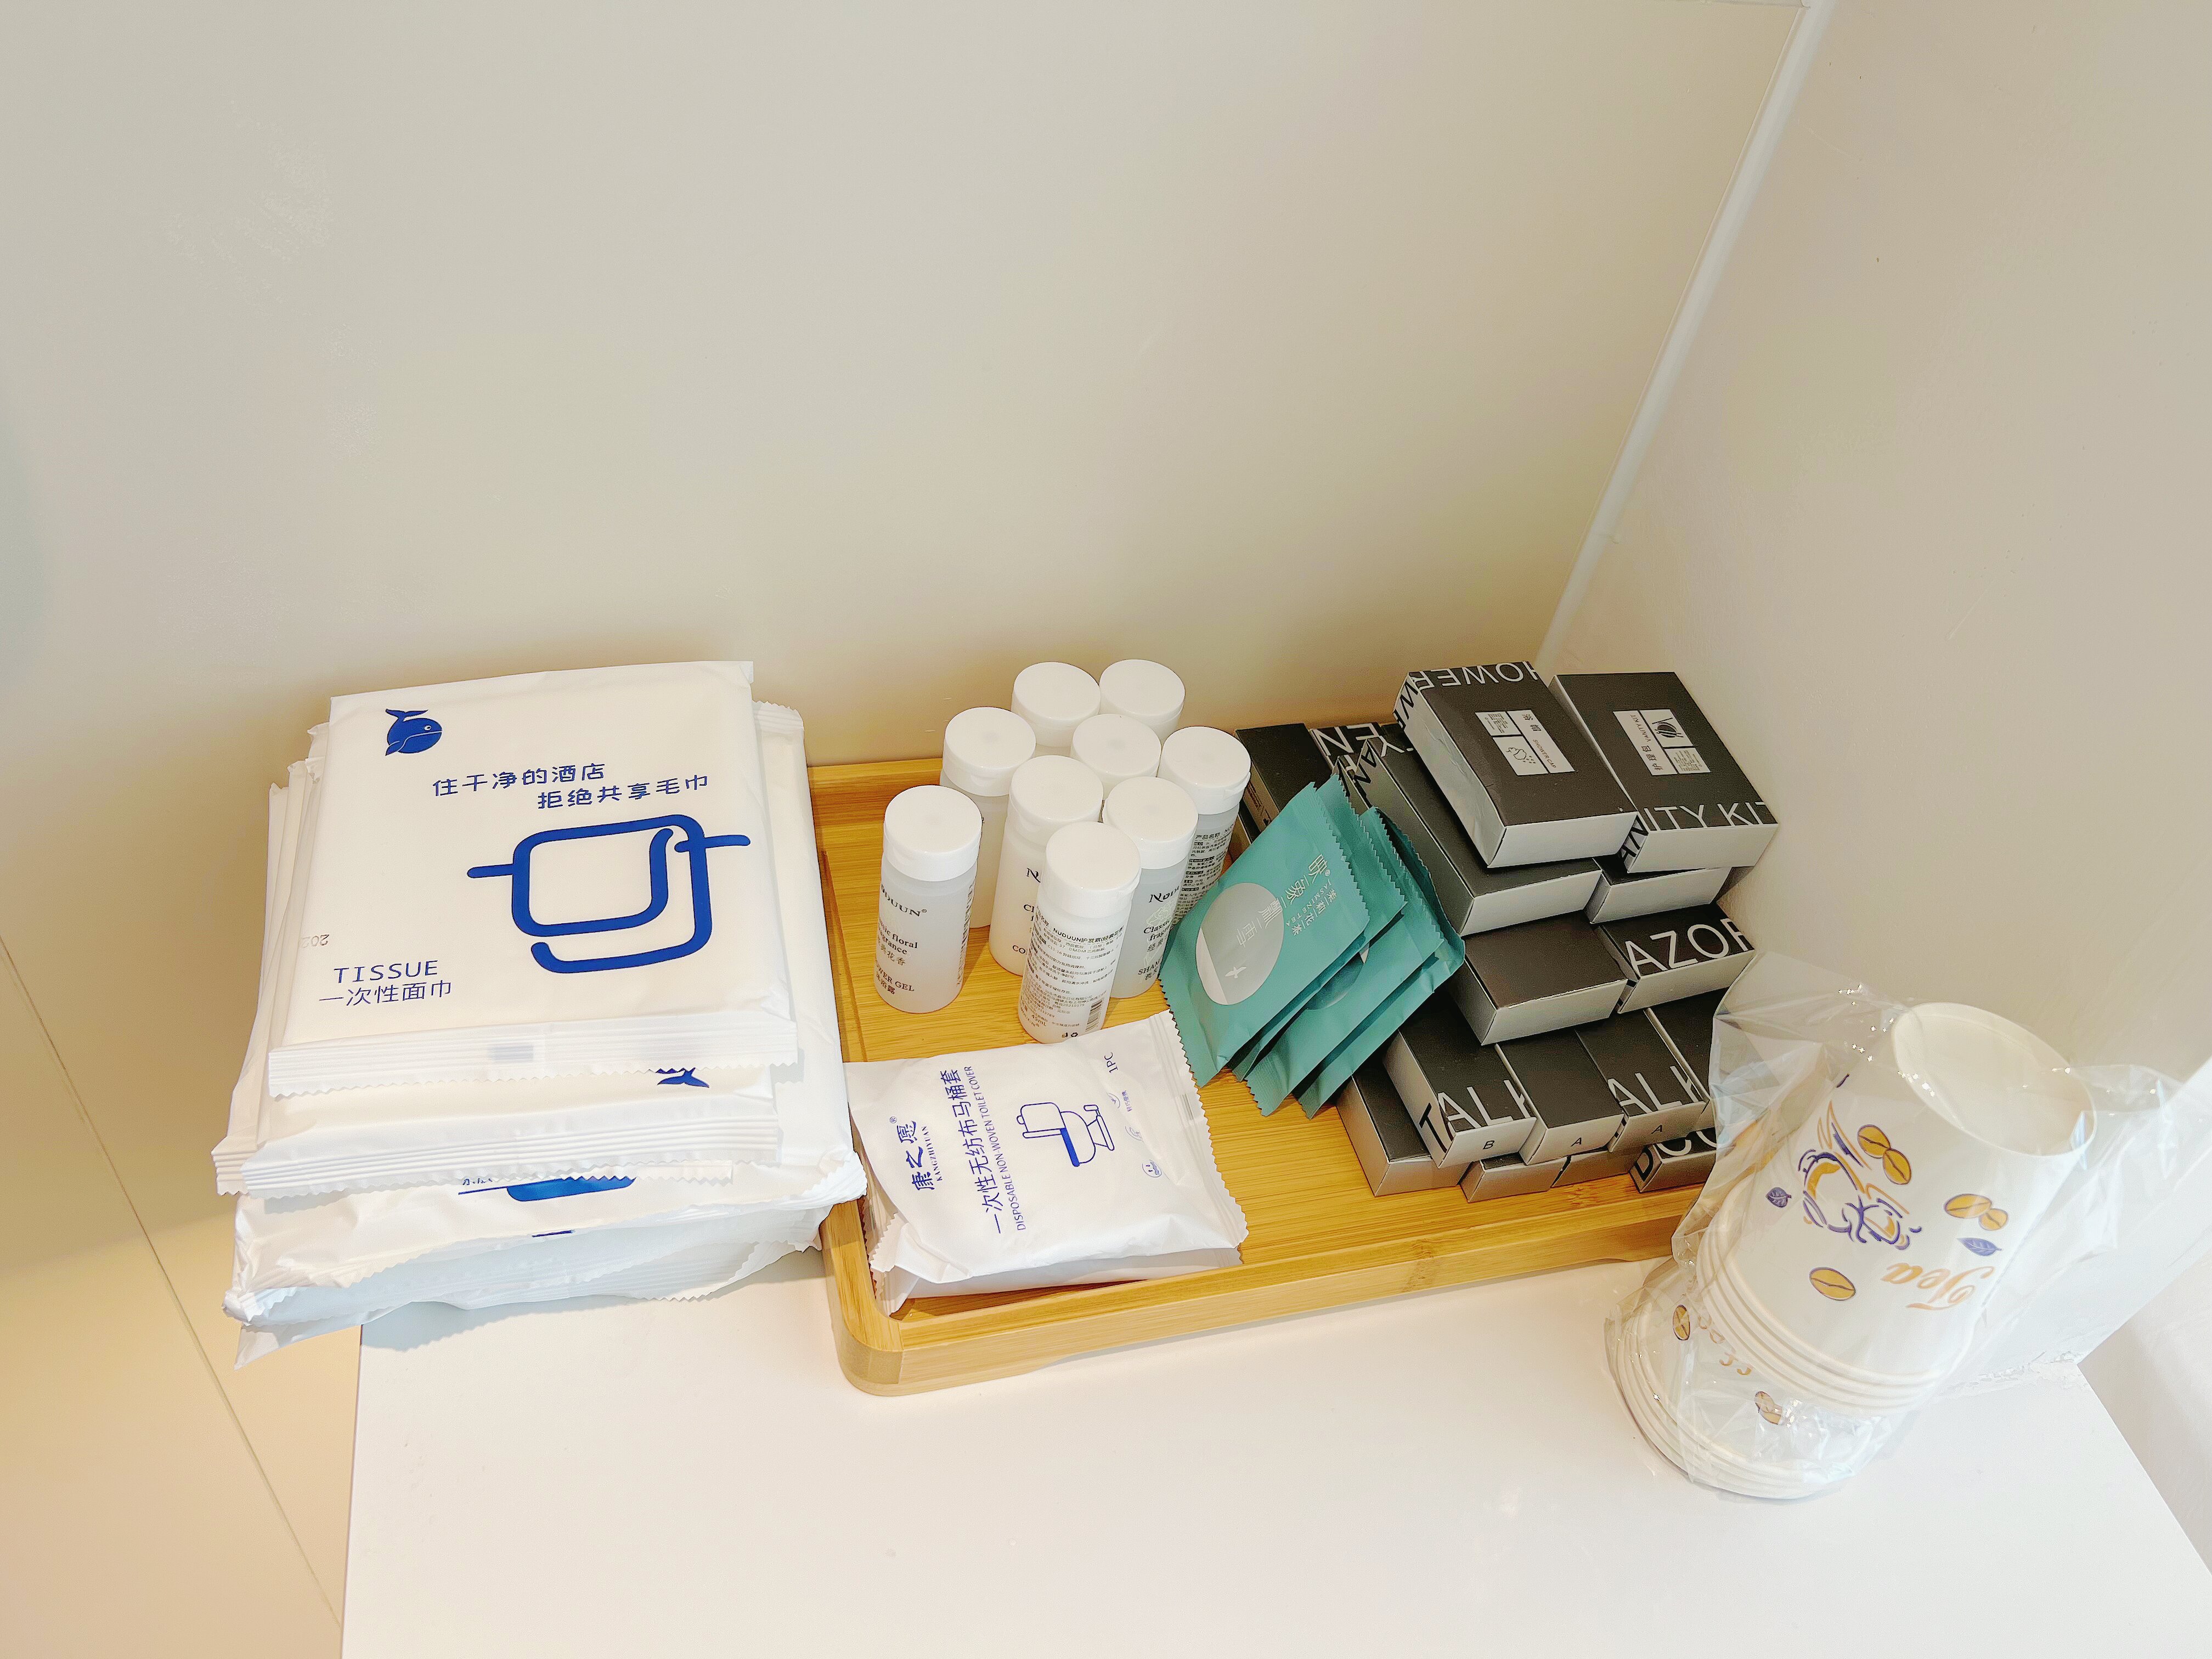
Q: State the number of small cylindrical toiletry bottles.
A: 9